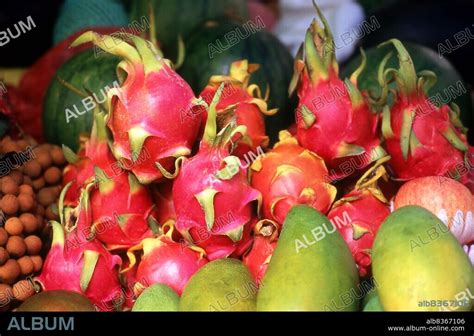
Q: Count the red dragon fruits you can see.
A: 12